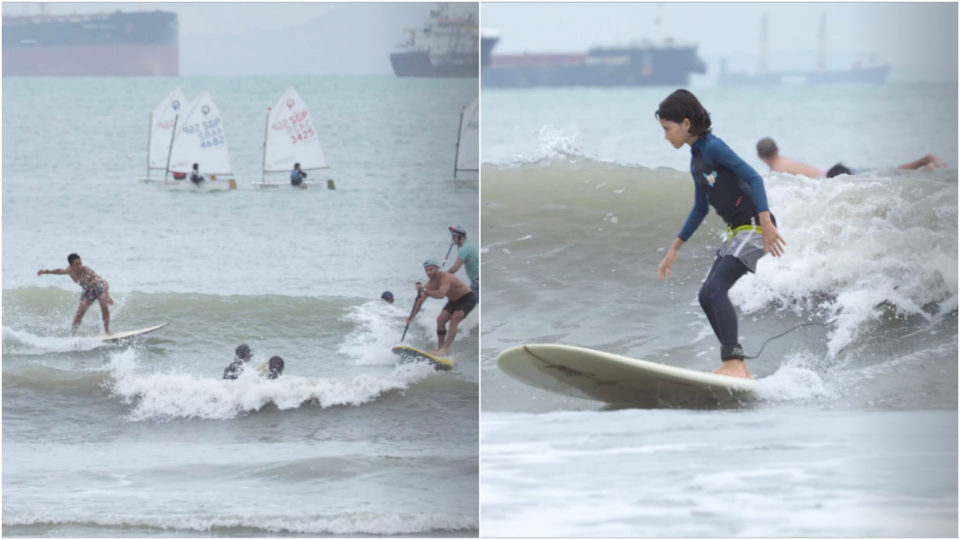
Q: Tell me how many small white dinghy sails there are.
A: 4